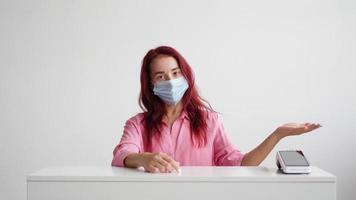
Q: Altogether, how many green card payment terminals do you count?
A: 0